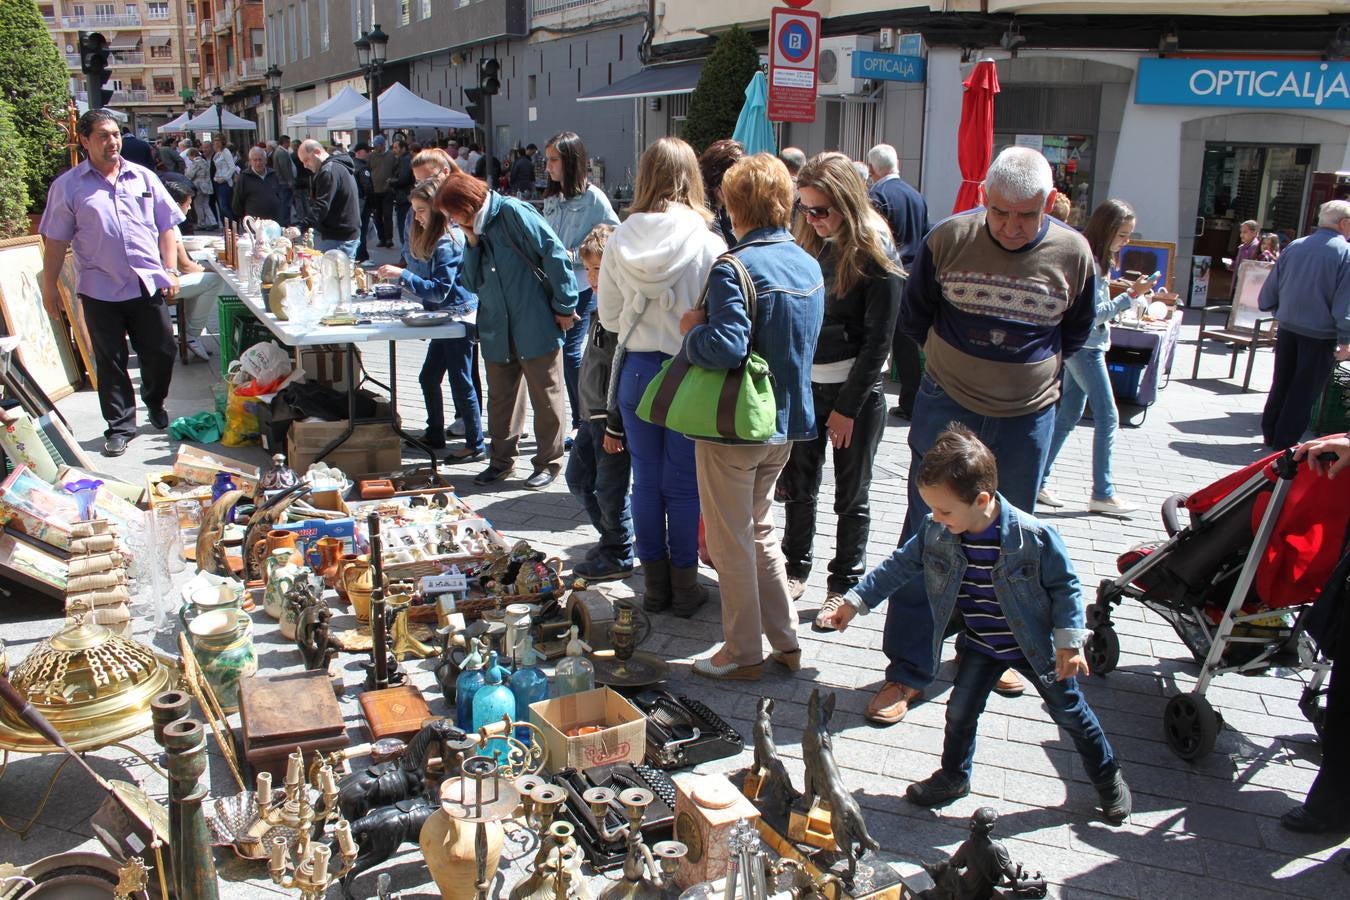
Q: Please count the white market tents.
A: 4